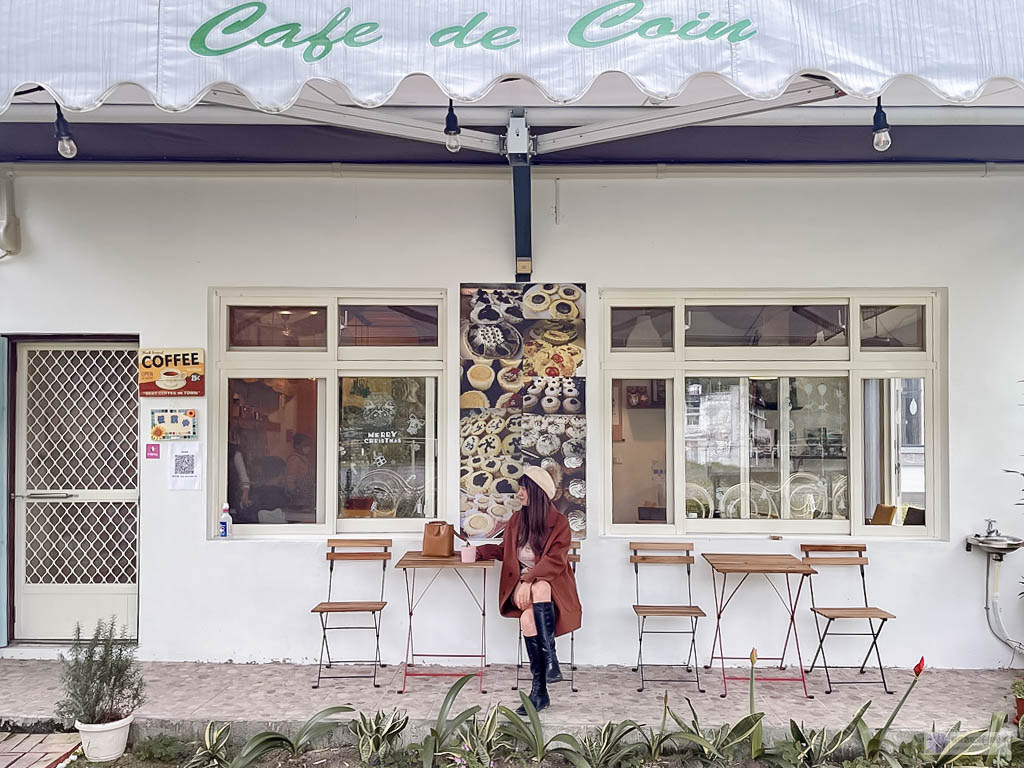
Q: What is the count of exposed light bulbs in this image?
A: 3